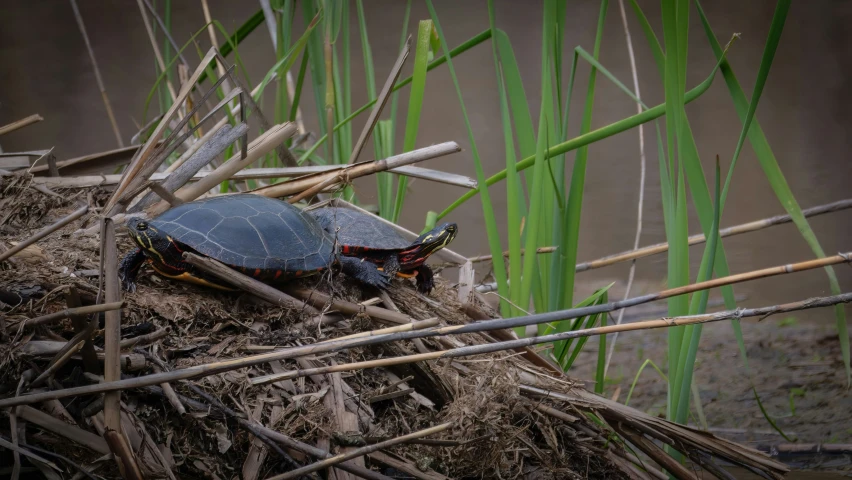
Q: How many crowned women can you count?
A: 0